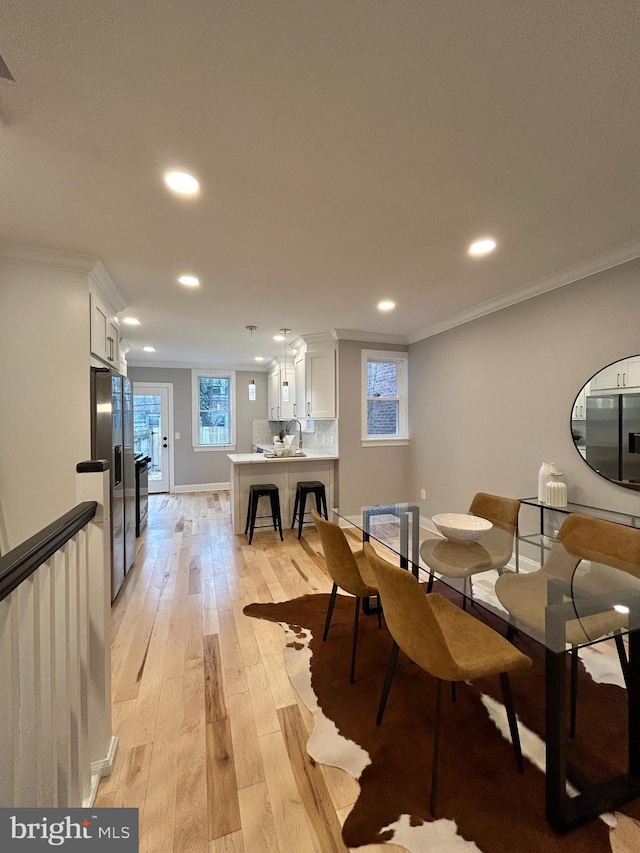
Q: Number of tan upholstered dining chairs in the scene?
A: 4